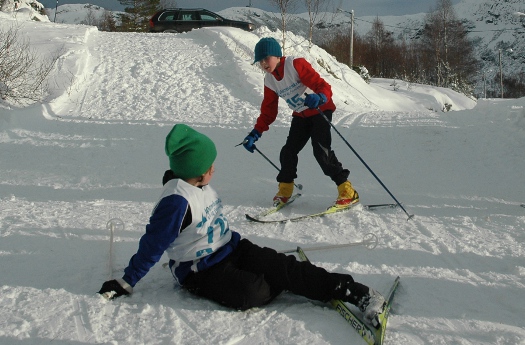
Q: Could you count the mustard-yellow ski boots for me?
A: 2